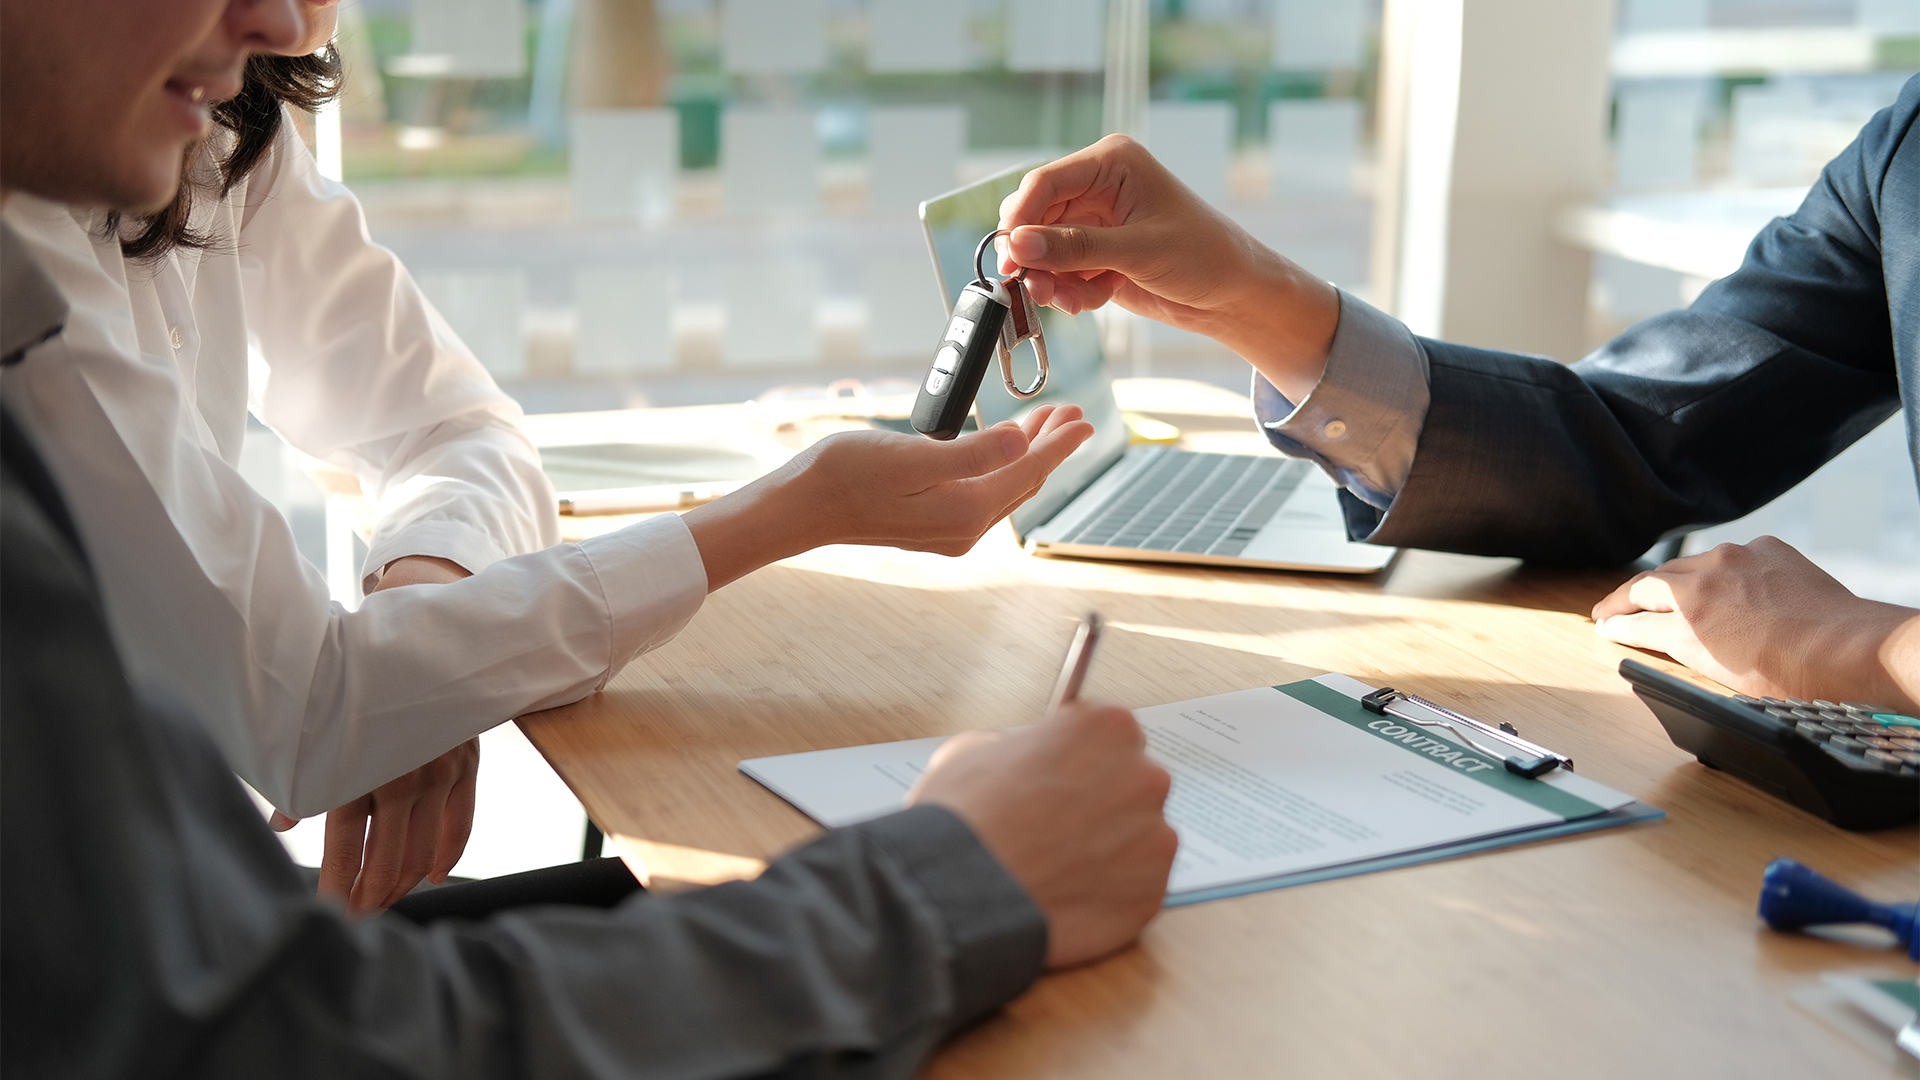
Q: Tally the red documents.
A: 0